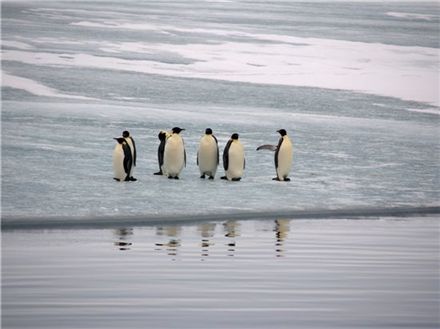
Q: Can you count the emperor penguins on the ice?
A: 7